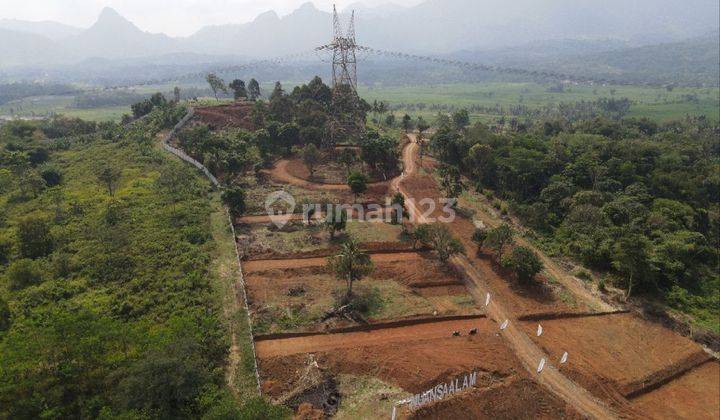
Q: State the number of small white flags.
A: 5